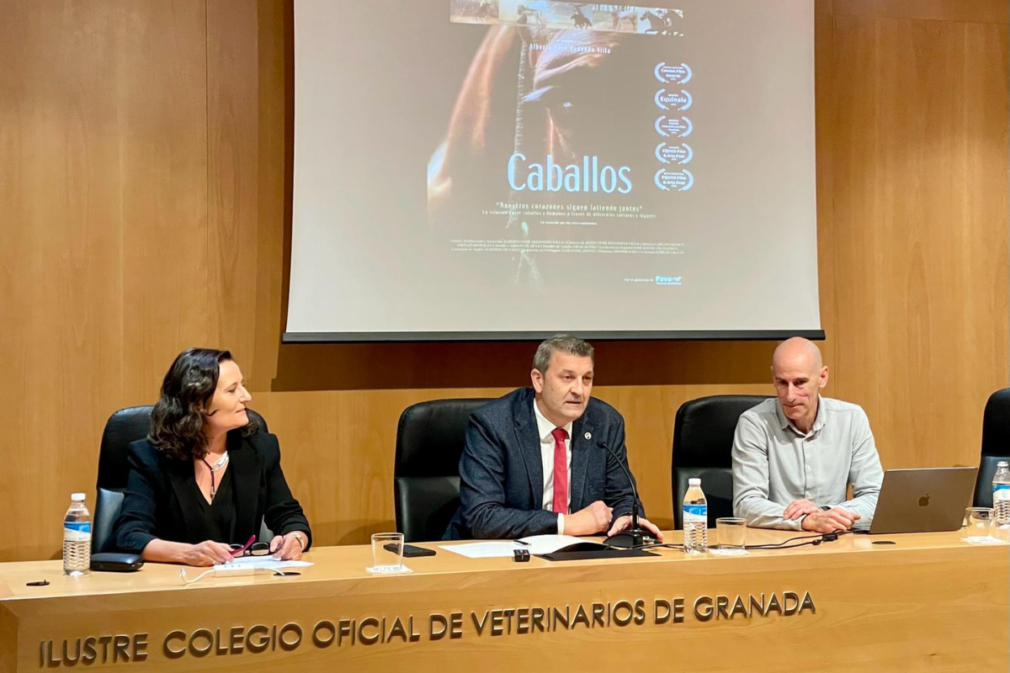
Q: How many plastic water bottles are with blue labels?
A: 3